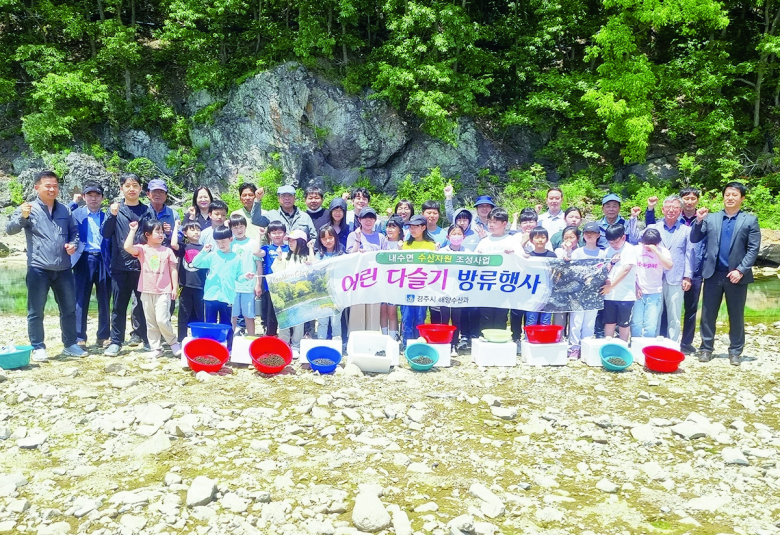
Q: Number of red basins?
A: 5